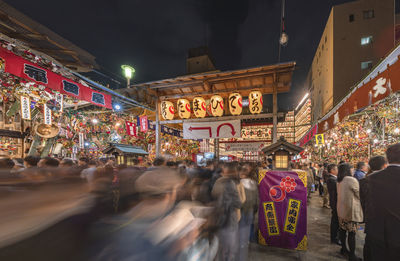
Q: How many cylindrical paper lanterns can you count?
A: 6